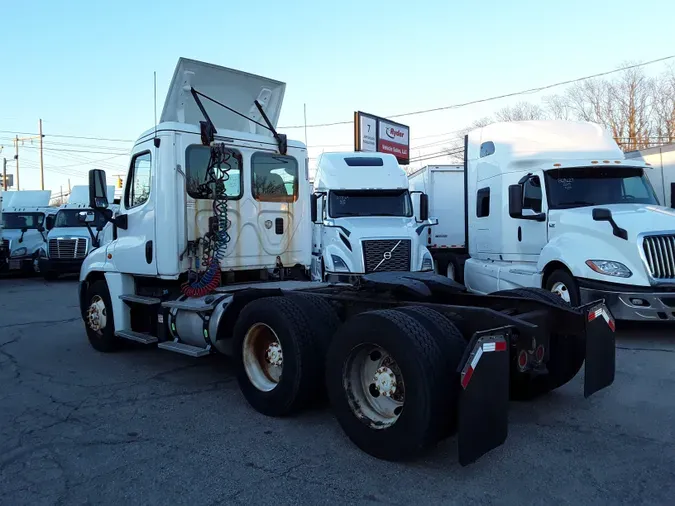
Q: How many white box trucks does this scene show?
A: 1